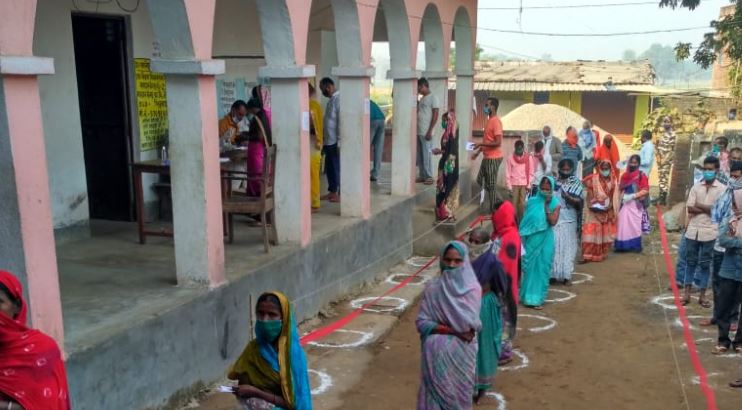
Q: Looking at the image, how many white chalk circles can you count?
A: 14